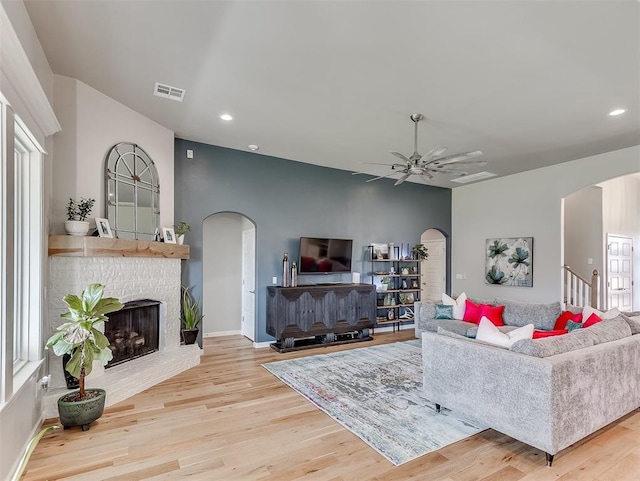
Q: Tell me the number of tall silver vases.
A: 2